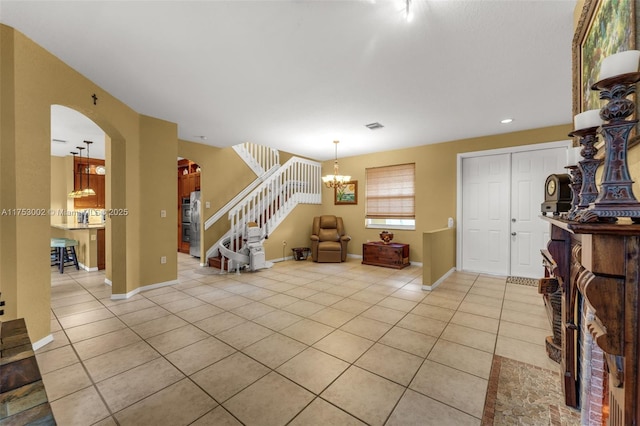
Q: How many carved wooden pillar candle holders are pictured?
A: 3